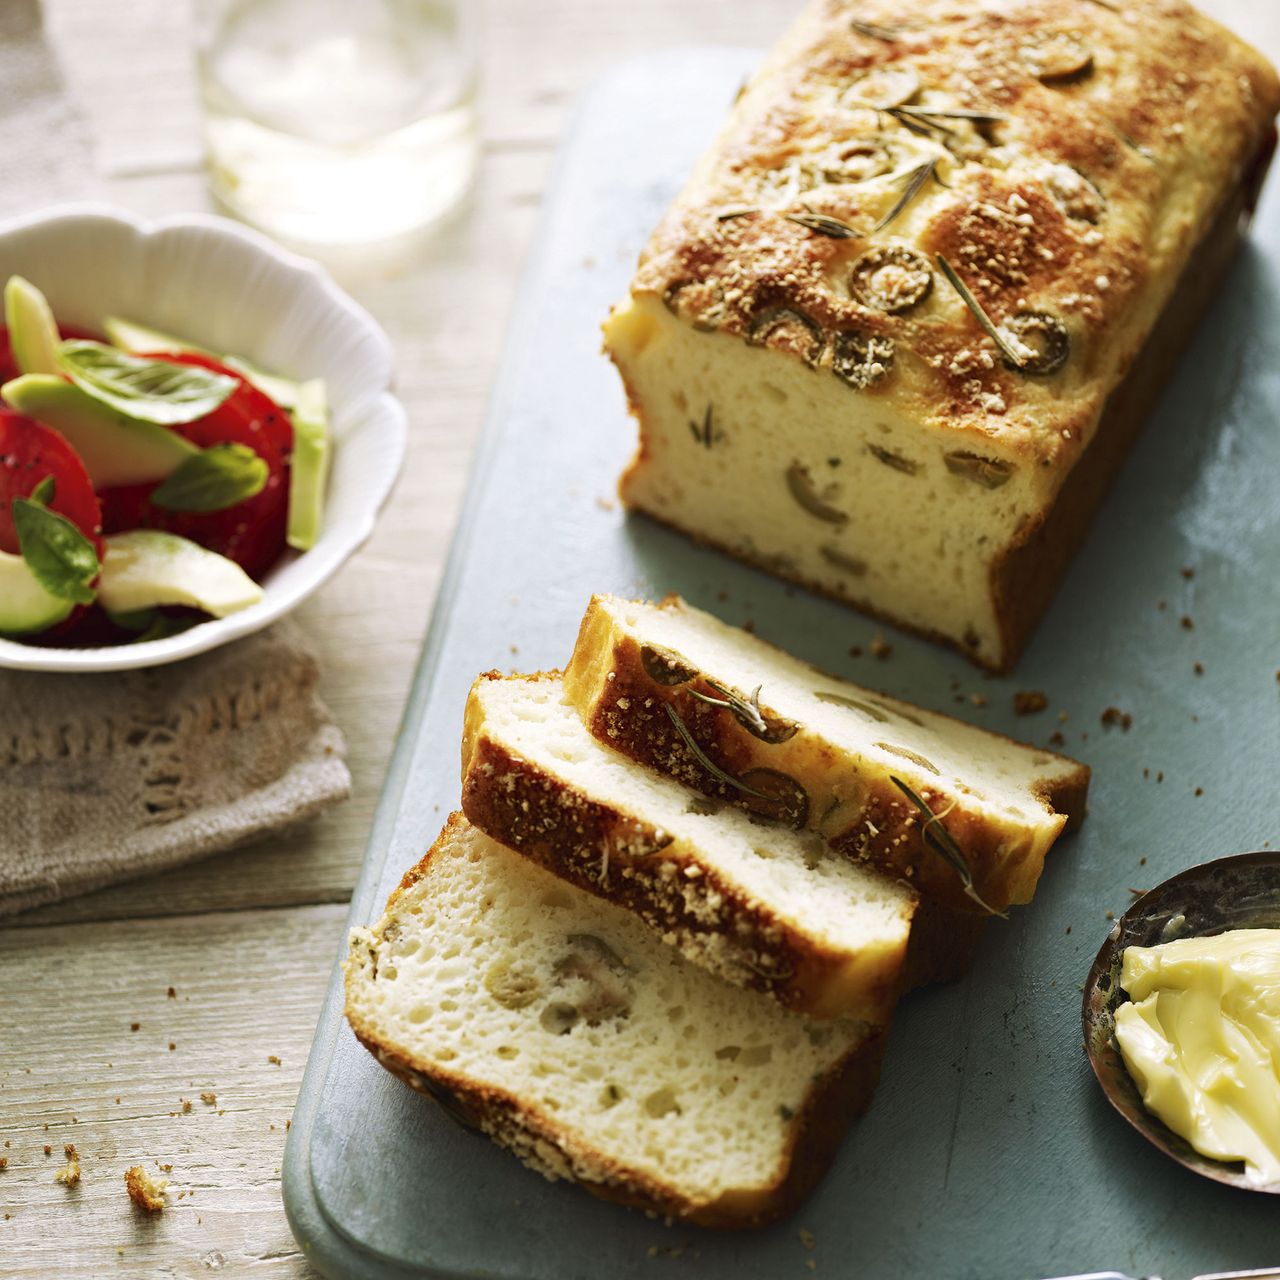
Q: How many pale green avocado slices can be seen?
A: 7